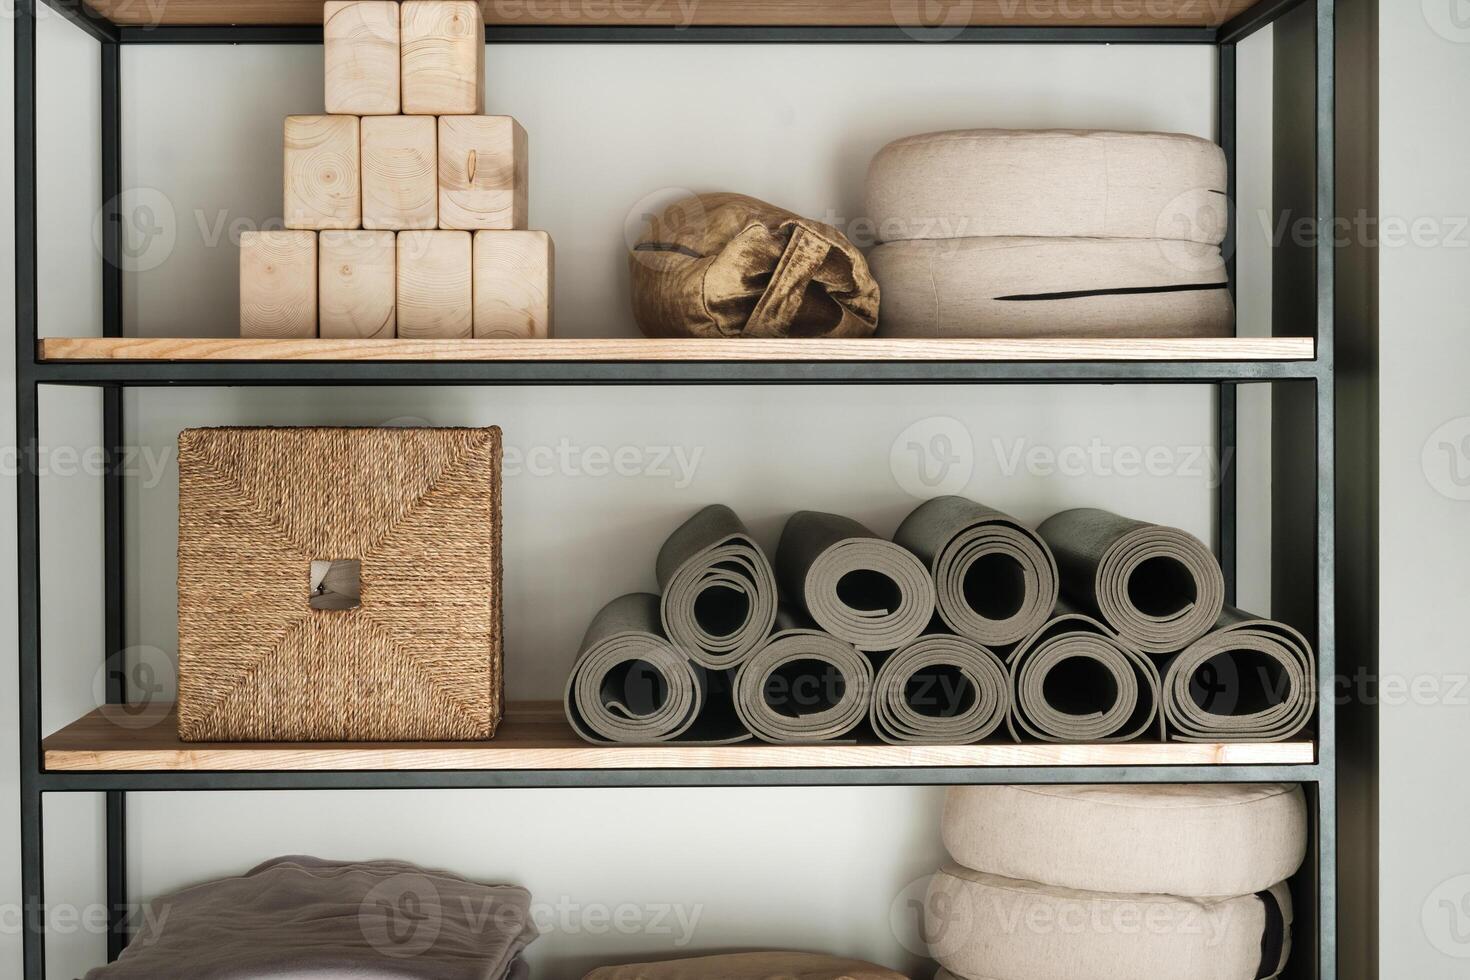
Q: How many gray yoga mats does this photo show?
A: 9